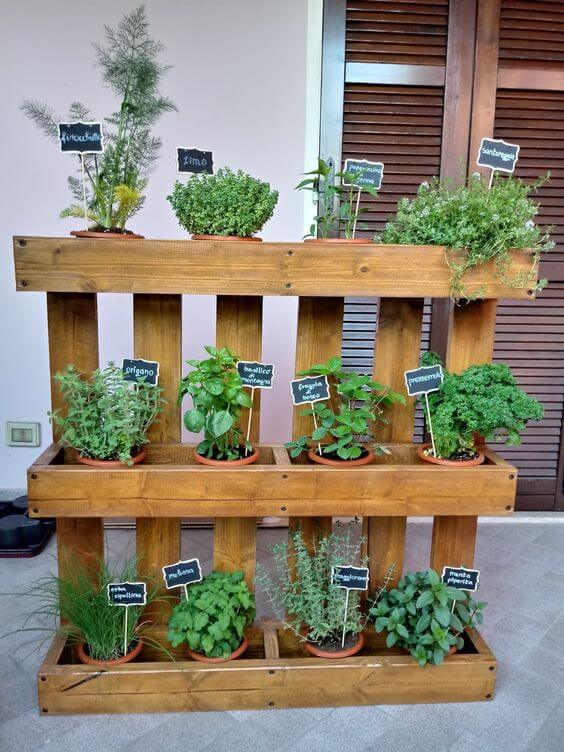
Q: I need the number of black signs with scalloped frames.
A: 12